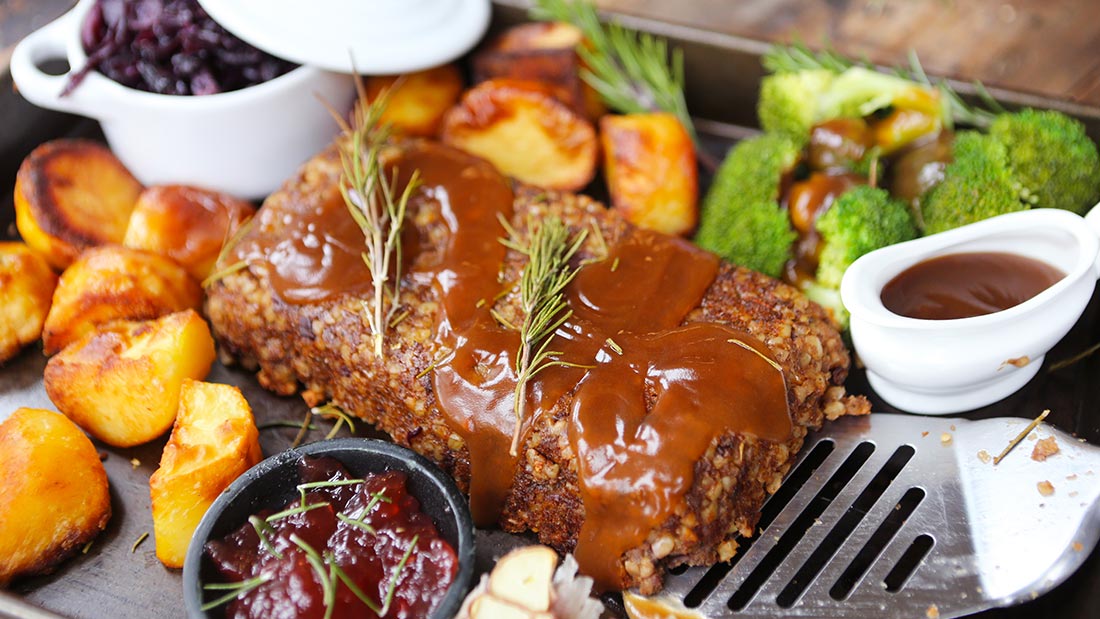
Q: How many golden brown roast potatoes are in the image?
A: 11